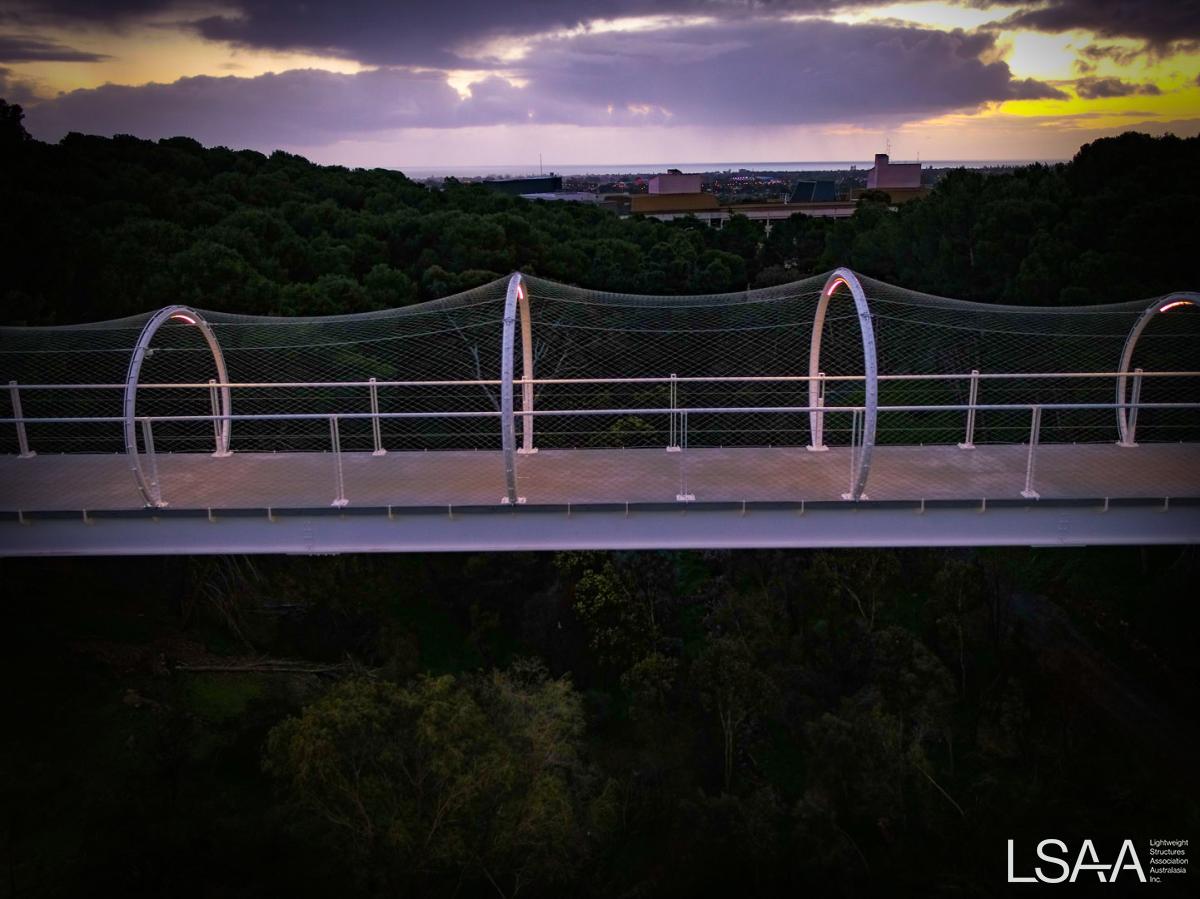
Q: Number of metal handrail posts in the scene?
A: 13